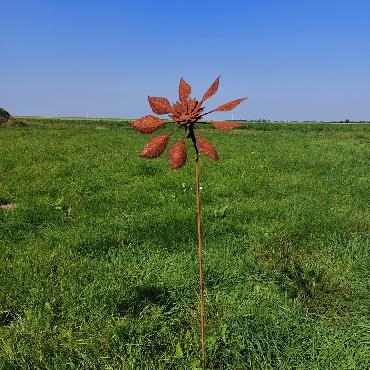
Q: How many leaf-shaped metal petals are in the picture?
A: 9